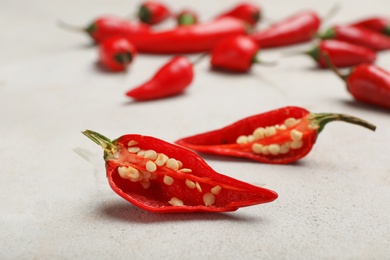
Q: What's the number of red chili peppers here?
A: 15